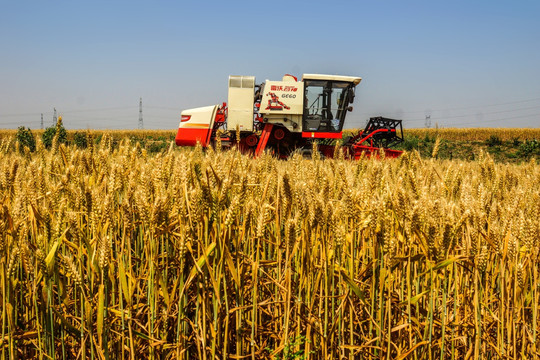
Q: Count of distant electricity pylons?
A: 4